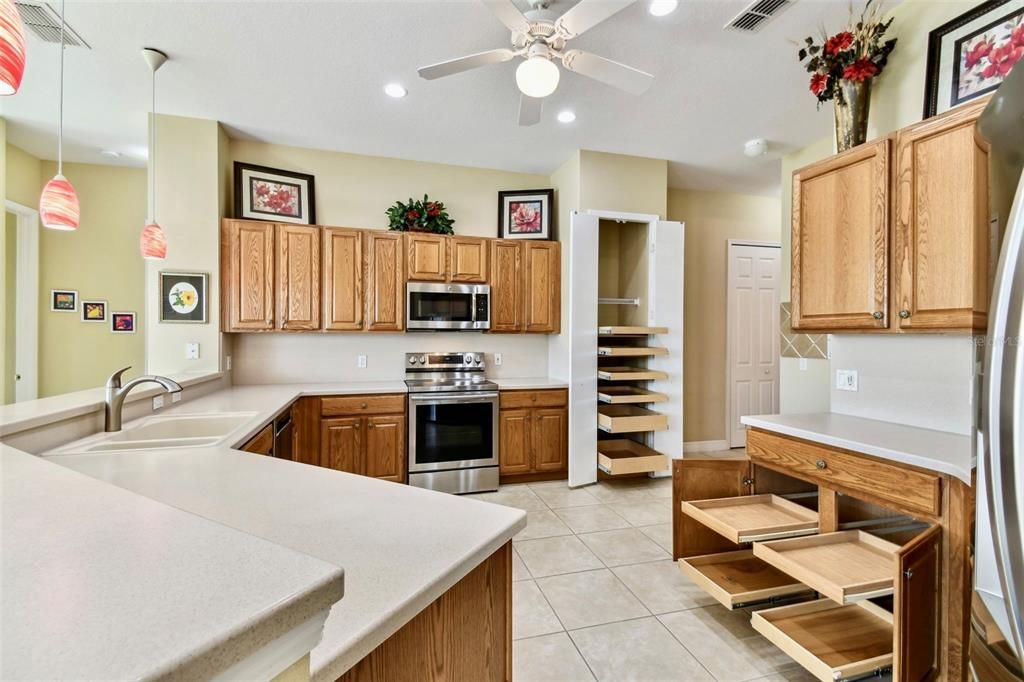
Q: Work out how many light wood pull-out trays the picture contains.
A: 10